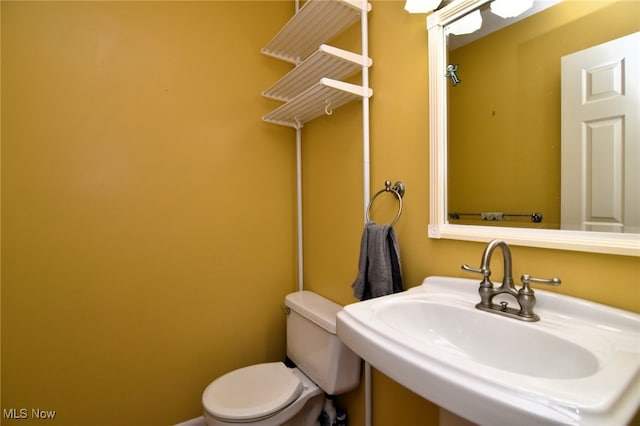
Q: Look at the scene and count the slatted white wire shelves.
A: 3